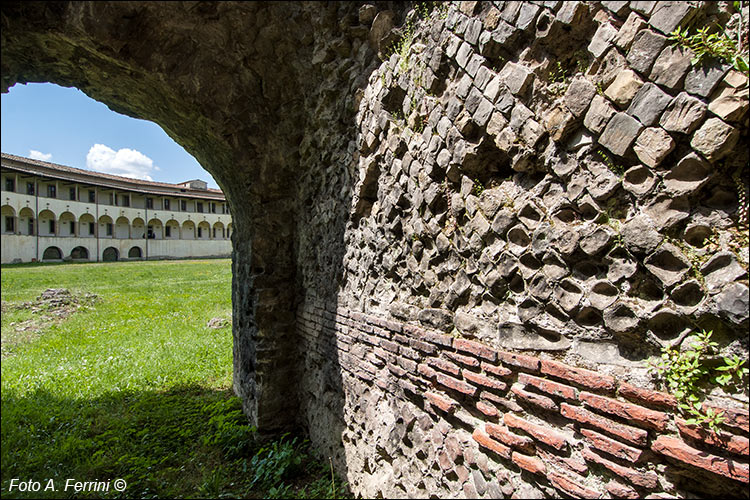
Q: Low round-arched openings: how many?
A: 4